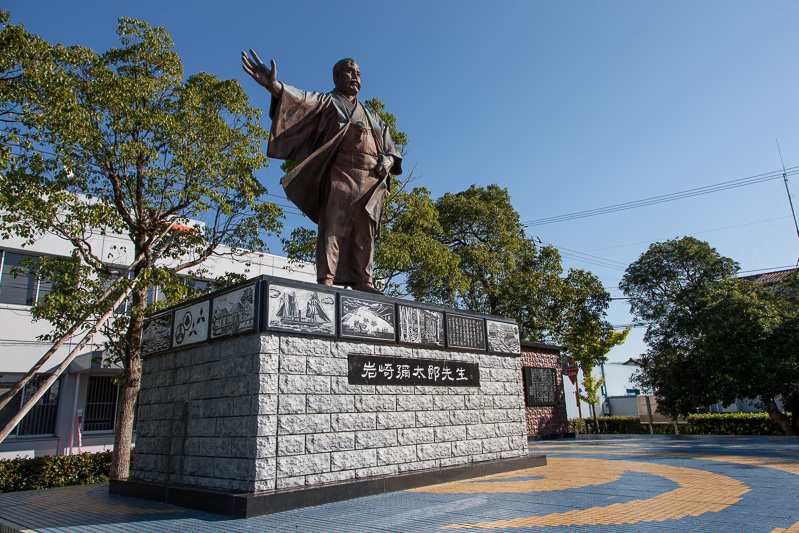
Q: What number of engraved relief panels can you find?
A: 8